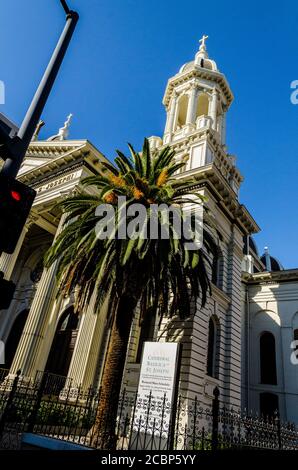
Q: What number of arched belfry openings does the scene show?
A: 2